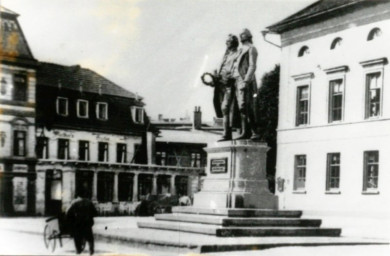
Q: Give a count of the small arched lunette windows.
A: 3